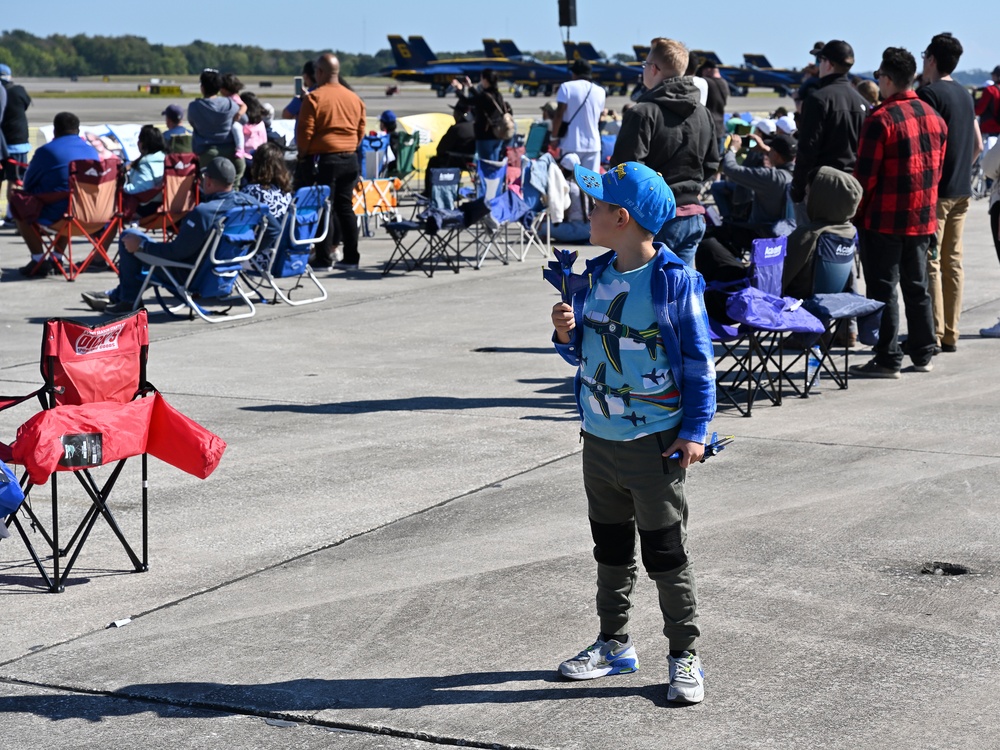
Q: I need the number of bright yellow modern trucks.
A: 0